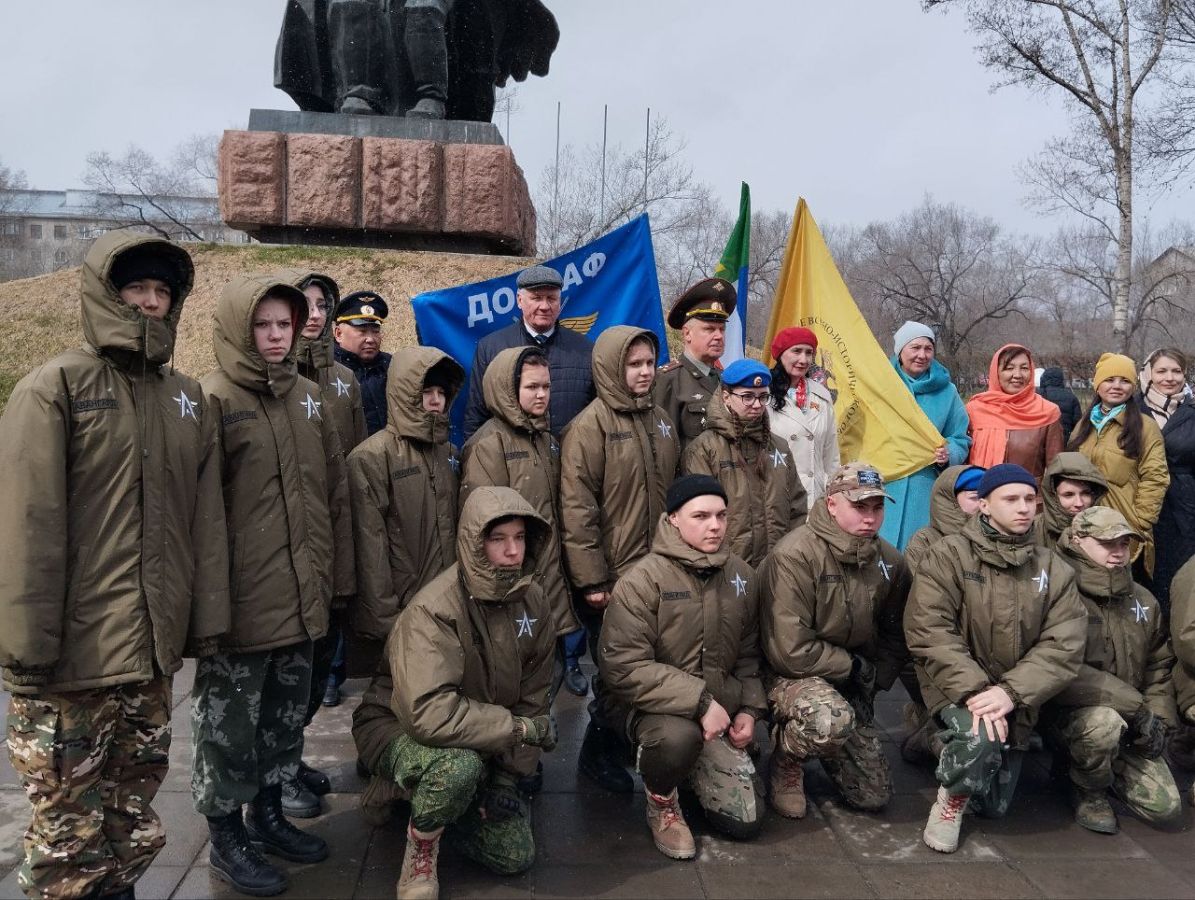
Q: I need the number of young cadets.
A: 14